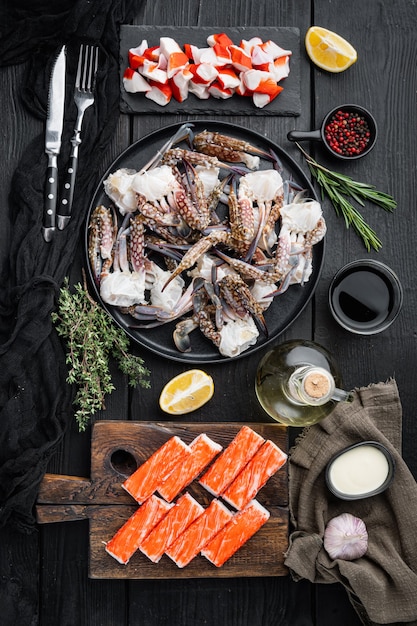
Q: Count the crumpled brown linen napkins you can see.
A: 1